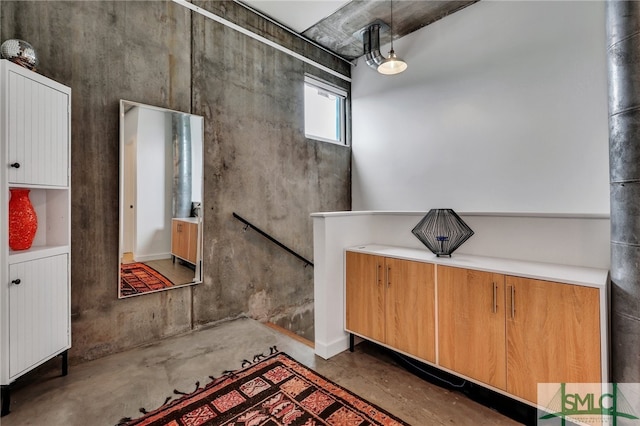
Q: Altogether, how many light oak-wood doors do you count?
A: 4